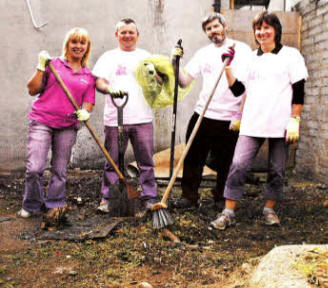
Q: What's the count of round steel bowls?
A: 0